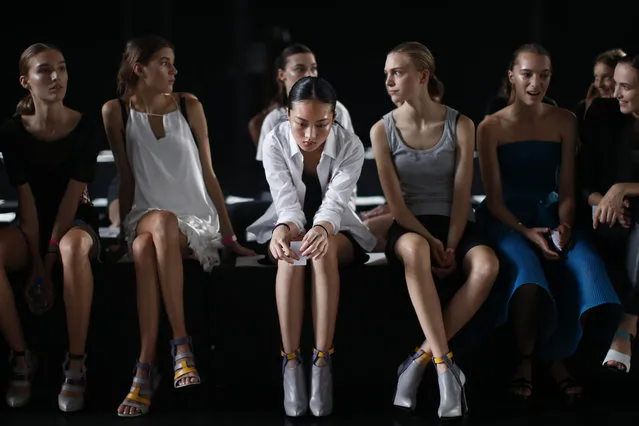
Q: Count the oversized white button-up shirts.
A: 1